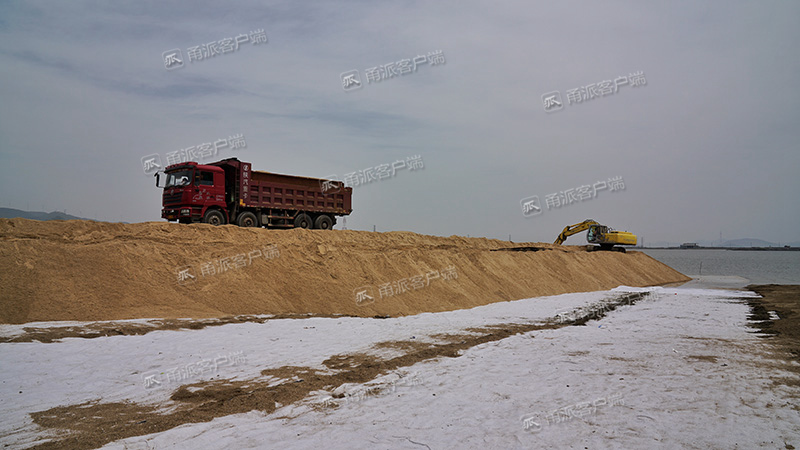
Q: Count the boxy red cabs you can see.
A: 1